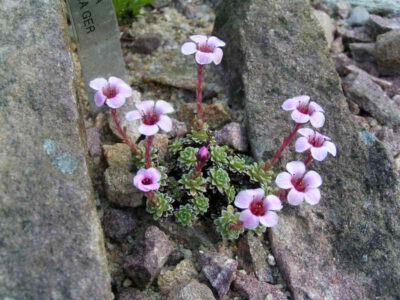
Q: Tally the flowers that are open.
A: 8